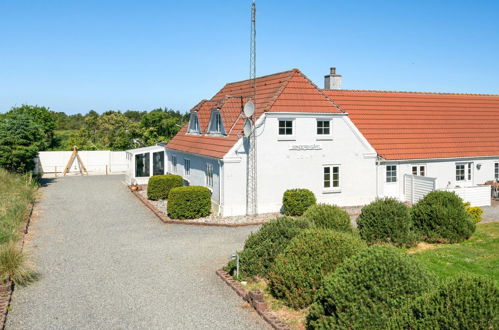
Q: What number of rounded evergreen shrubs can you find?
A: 10